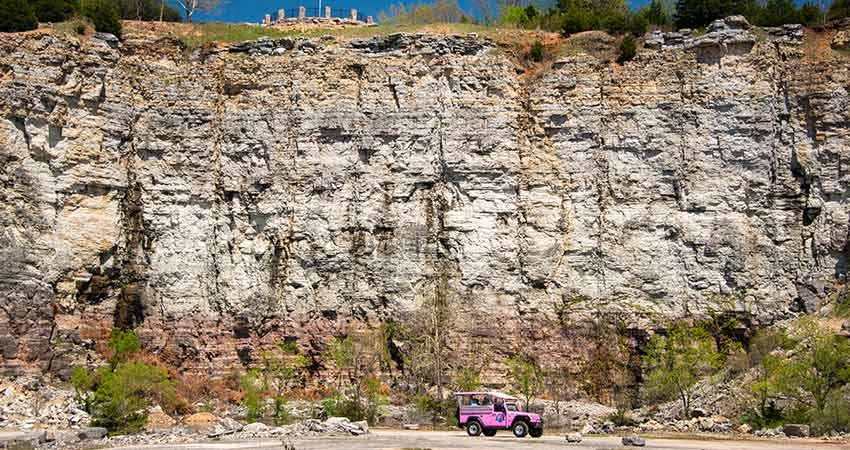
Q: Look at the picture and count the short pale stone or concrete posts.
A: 6